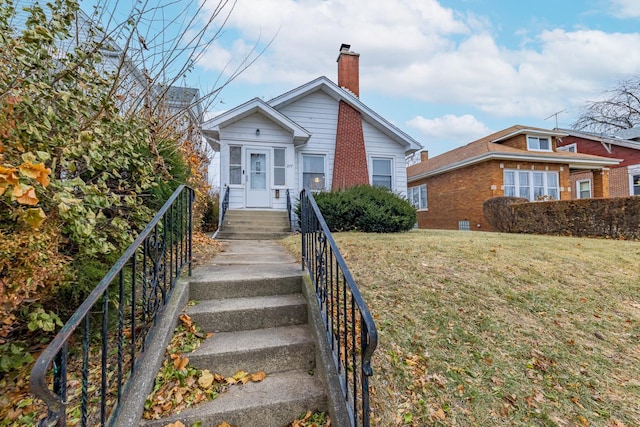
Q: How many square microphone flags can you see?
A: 0